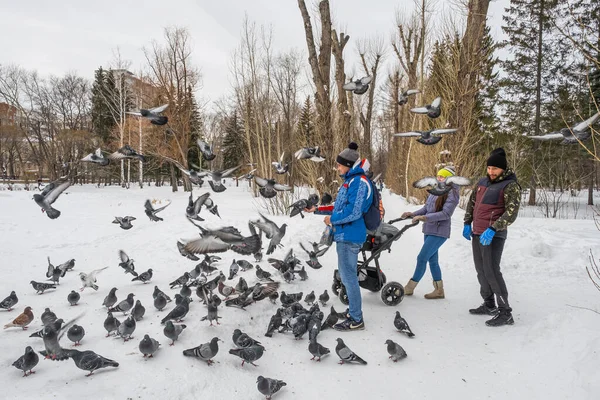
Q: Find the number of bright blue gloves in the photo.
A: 2